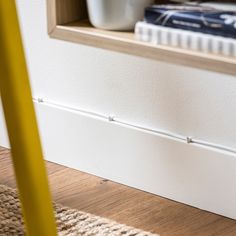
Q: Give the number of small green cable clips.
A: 0